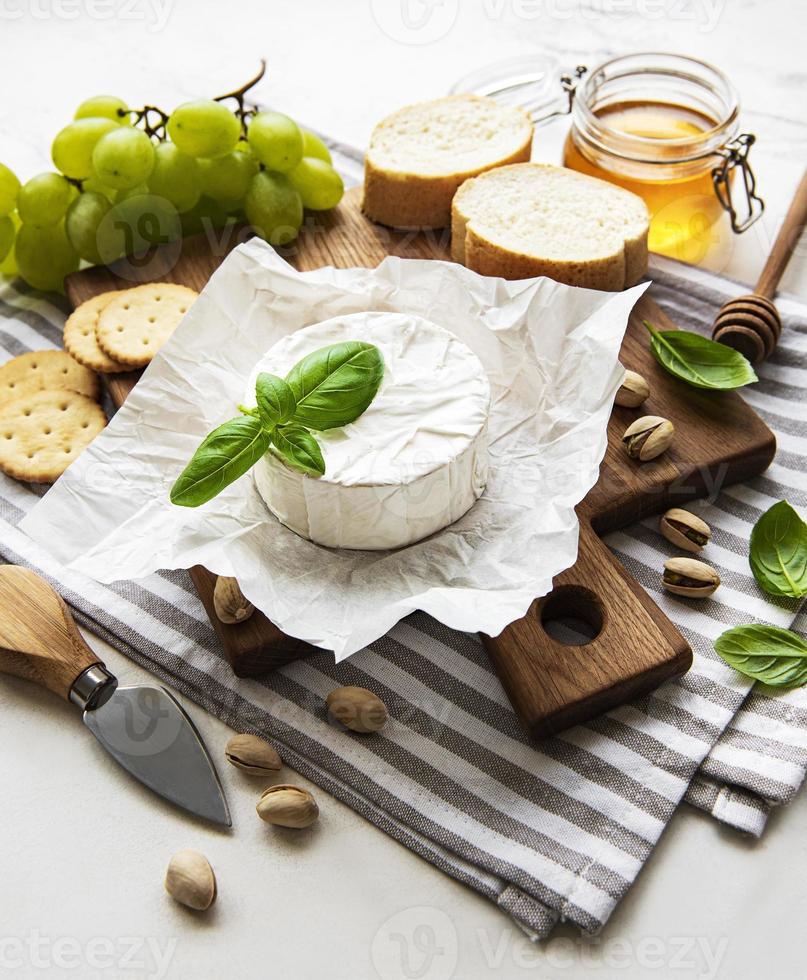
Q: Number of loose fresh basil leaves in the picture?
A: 3